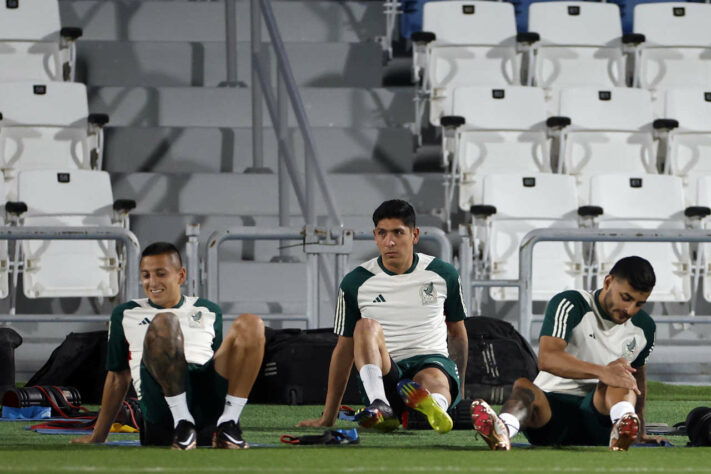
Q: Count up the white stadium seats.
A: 12